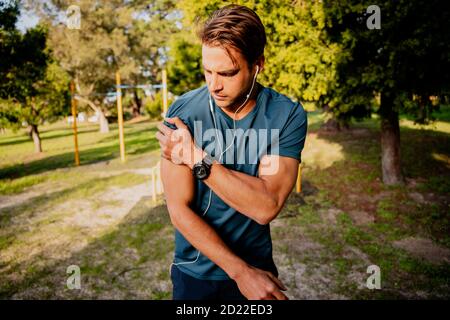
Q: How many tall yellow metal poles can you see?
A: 3